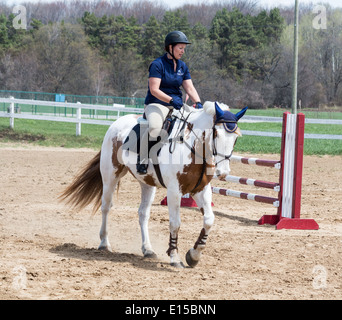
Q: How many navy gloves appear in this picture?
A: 2